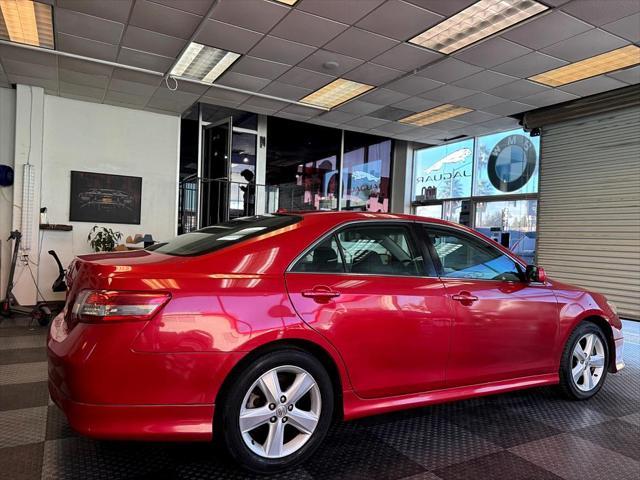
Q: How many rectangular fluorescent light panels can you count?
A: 7